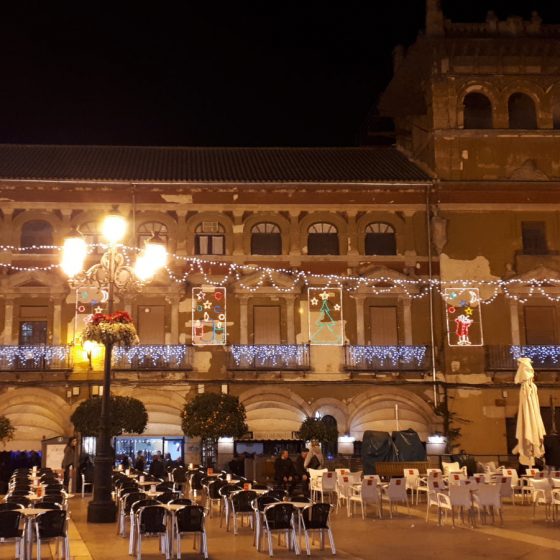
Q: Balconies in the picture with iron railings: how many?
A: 5